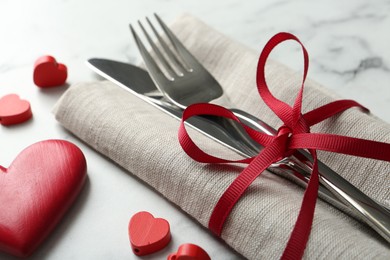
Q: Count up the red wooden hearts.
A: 5